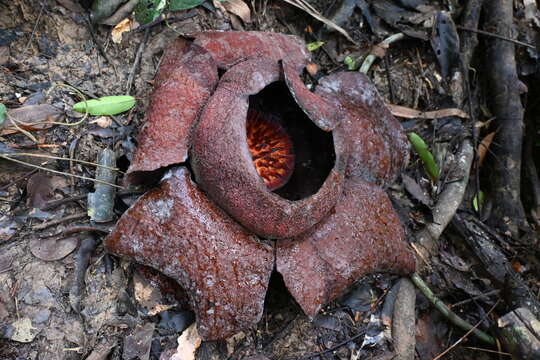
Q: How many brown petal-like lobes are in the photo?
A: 5